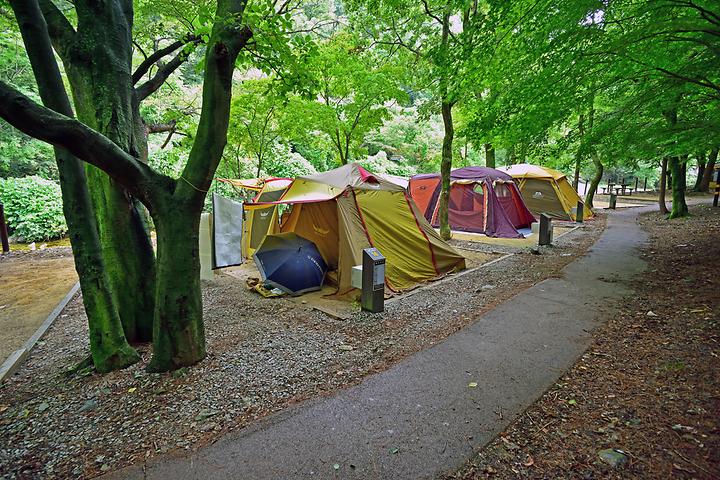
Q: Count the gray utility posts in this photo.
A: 4